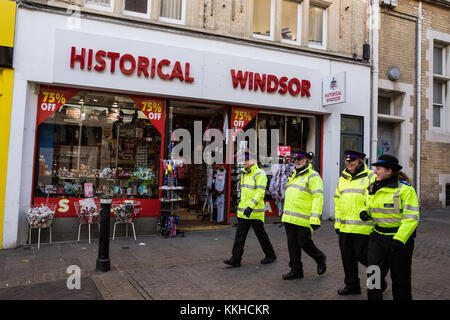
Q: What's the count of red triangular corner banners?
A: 3